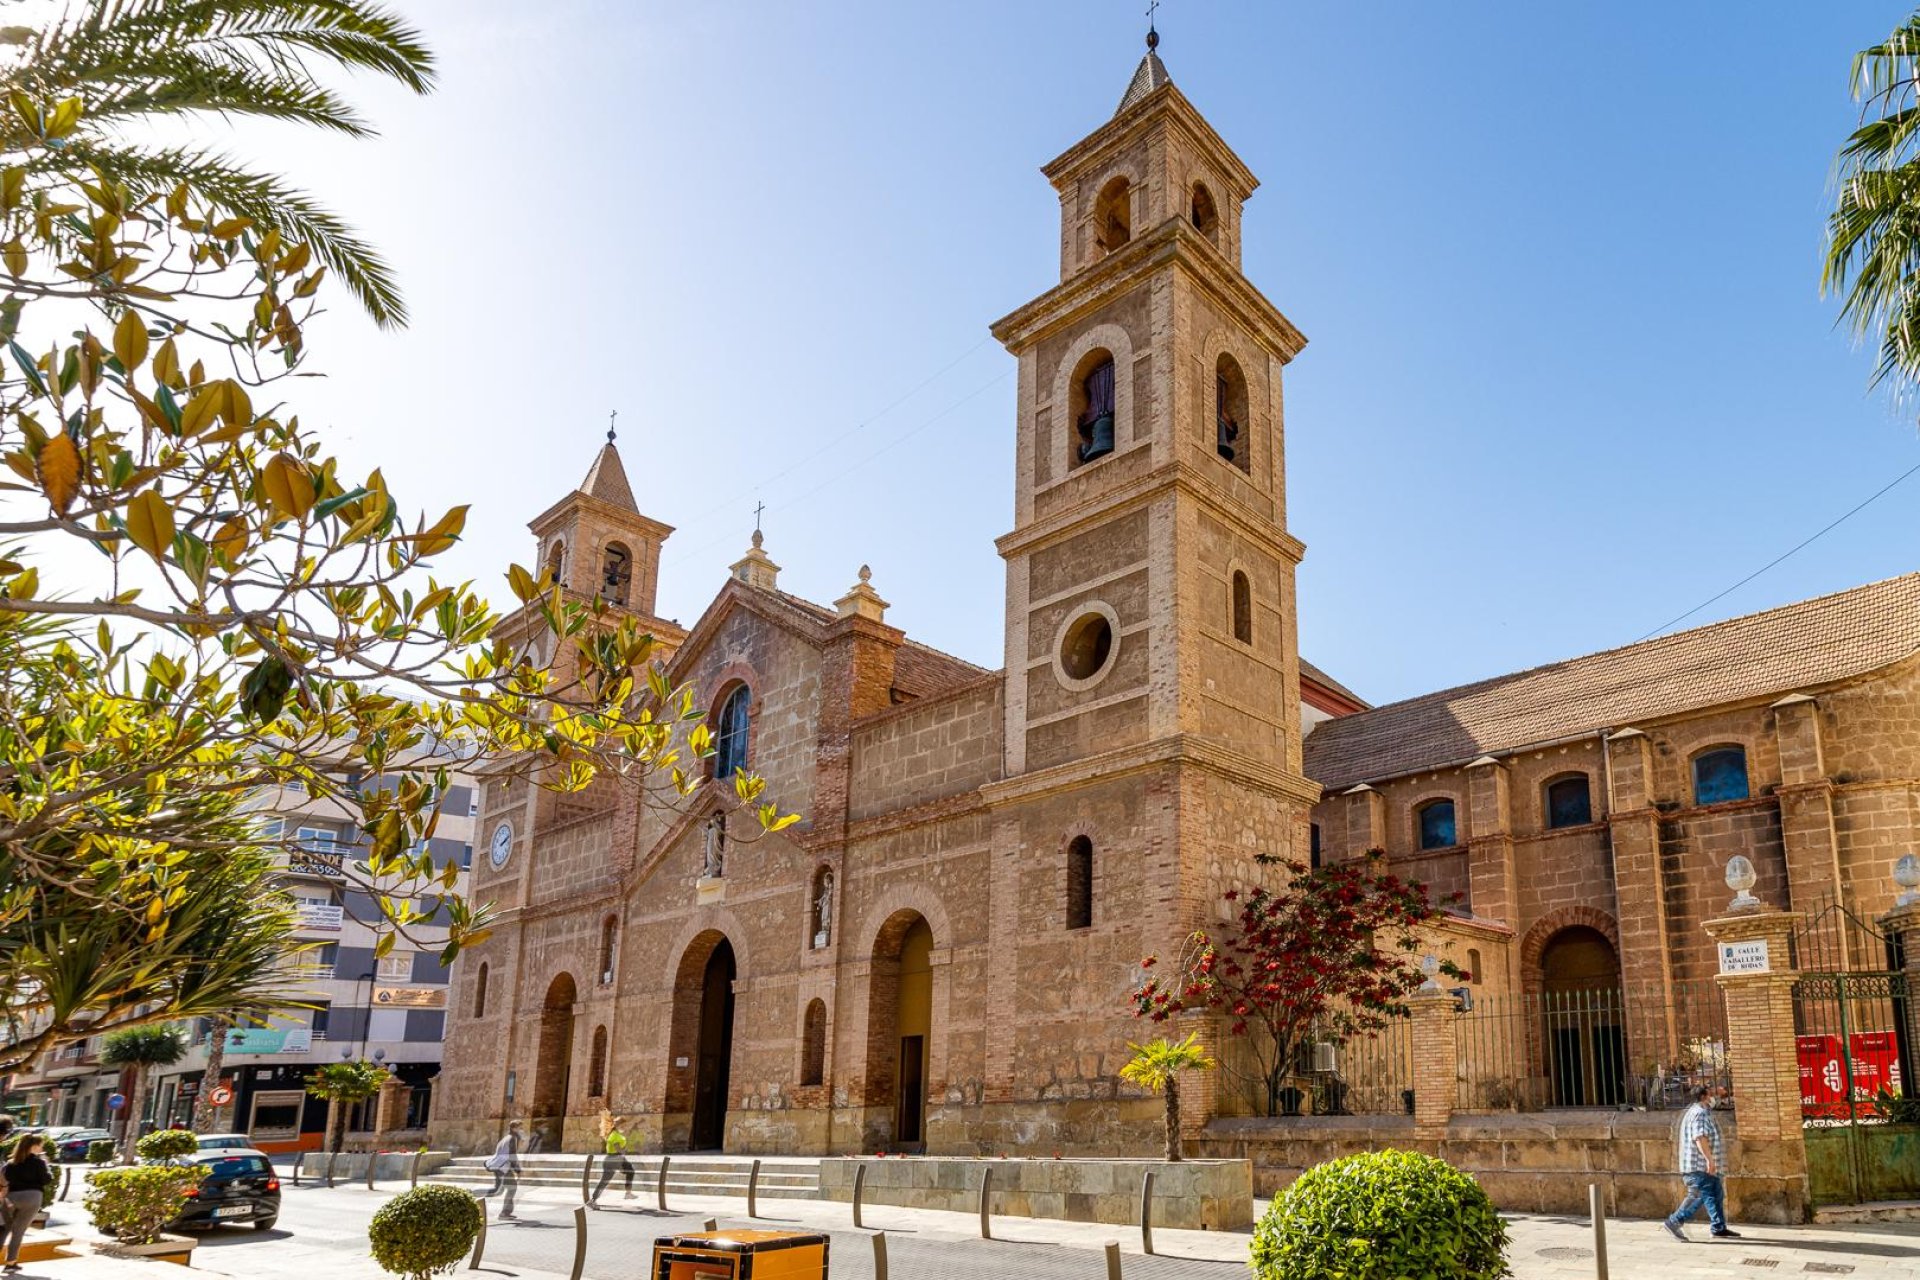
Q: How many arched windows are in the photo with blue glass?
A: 4